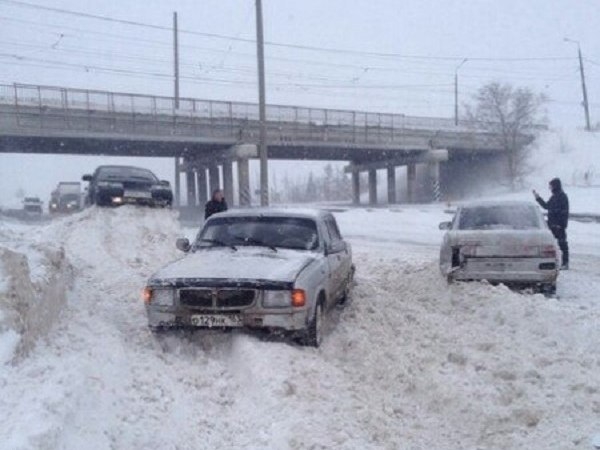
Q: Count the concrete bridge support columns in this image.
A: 10